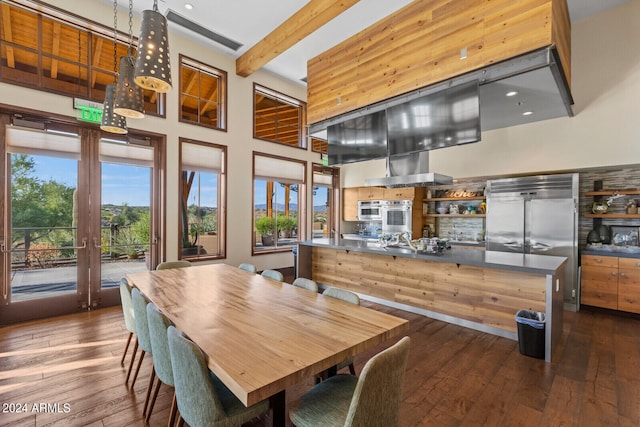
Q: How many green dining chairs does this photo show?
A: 10